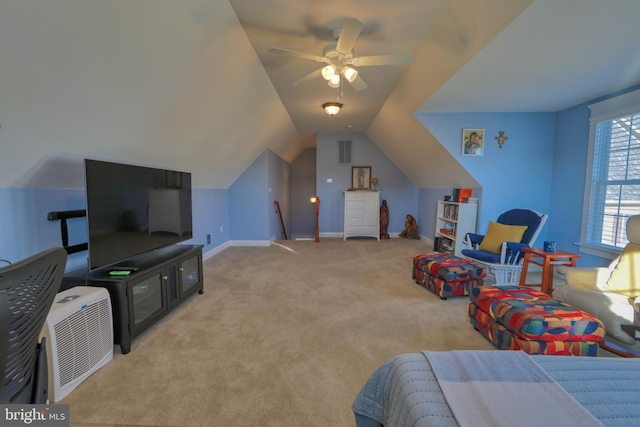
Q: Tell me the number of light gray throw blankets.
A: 1